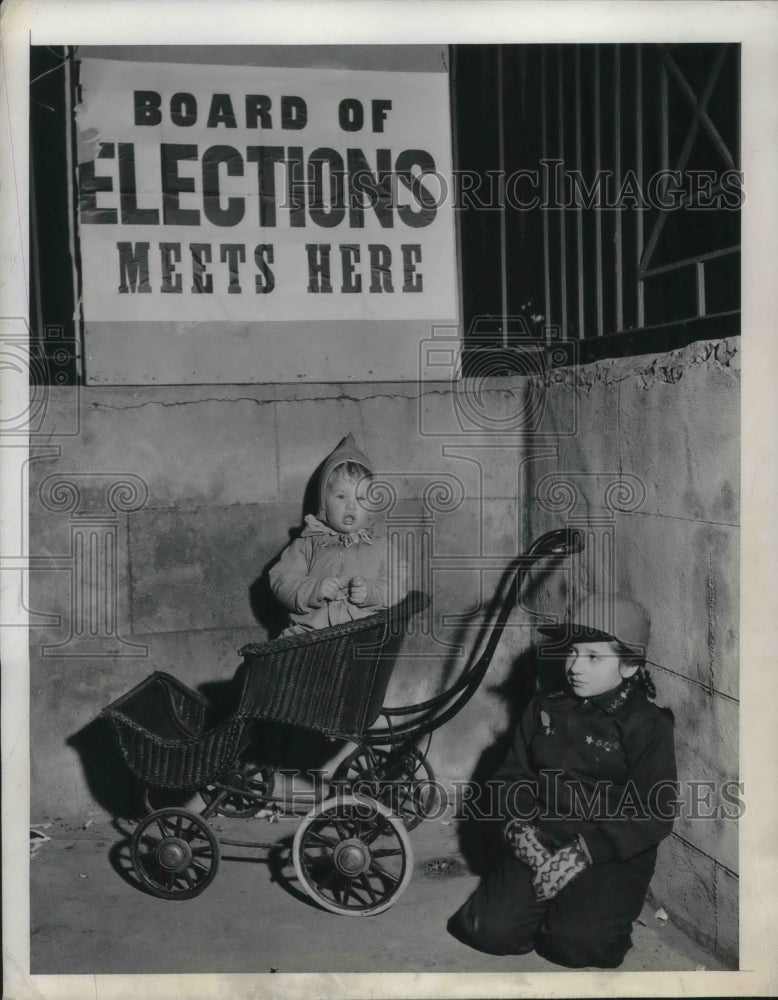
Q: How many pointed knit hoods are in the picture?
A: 1